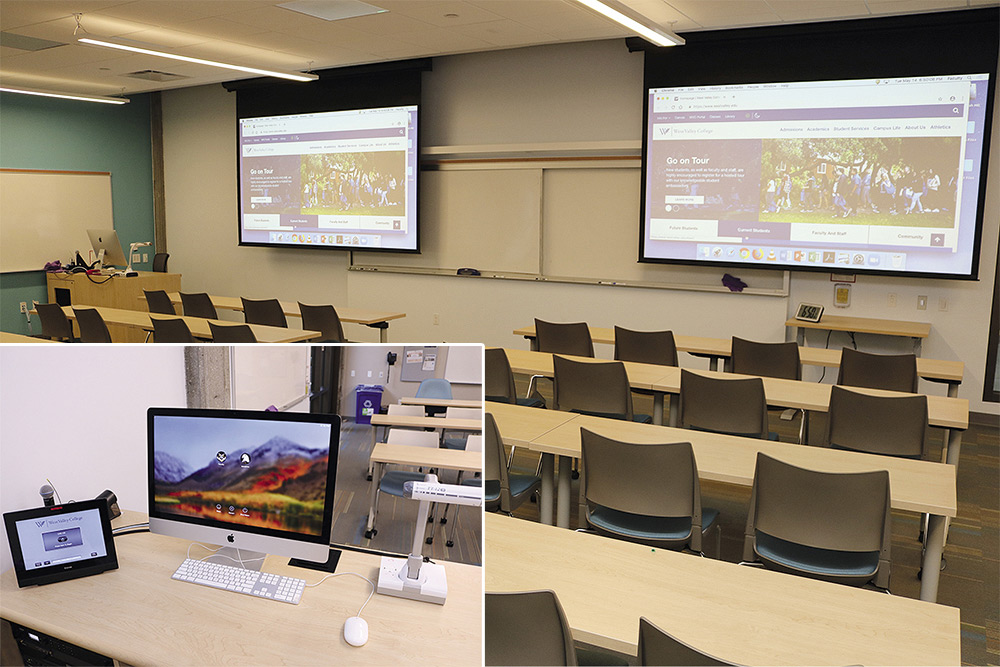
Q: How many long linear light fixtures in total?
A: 3